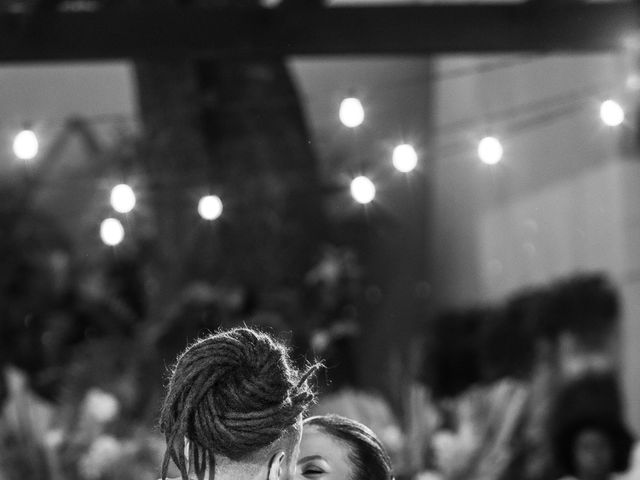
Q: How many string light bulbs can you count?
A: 9